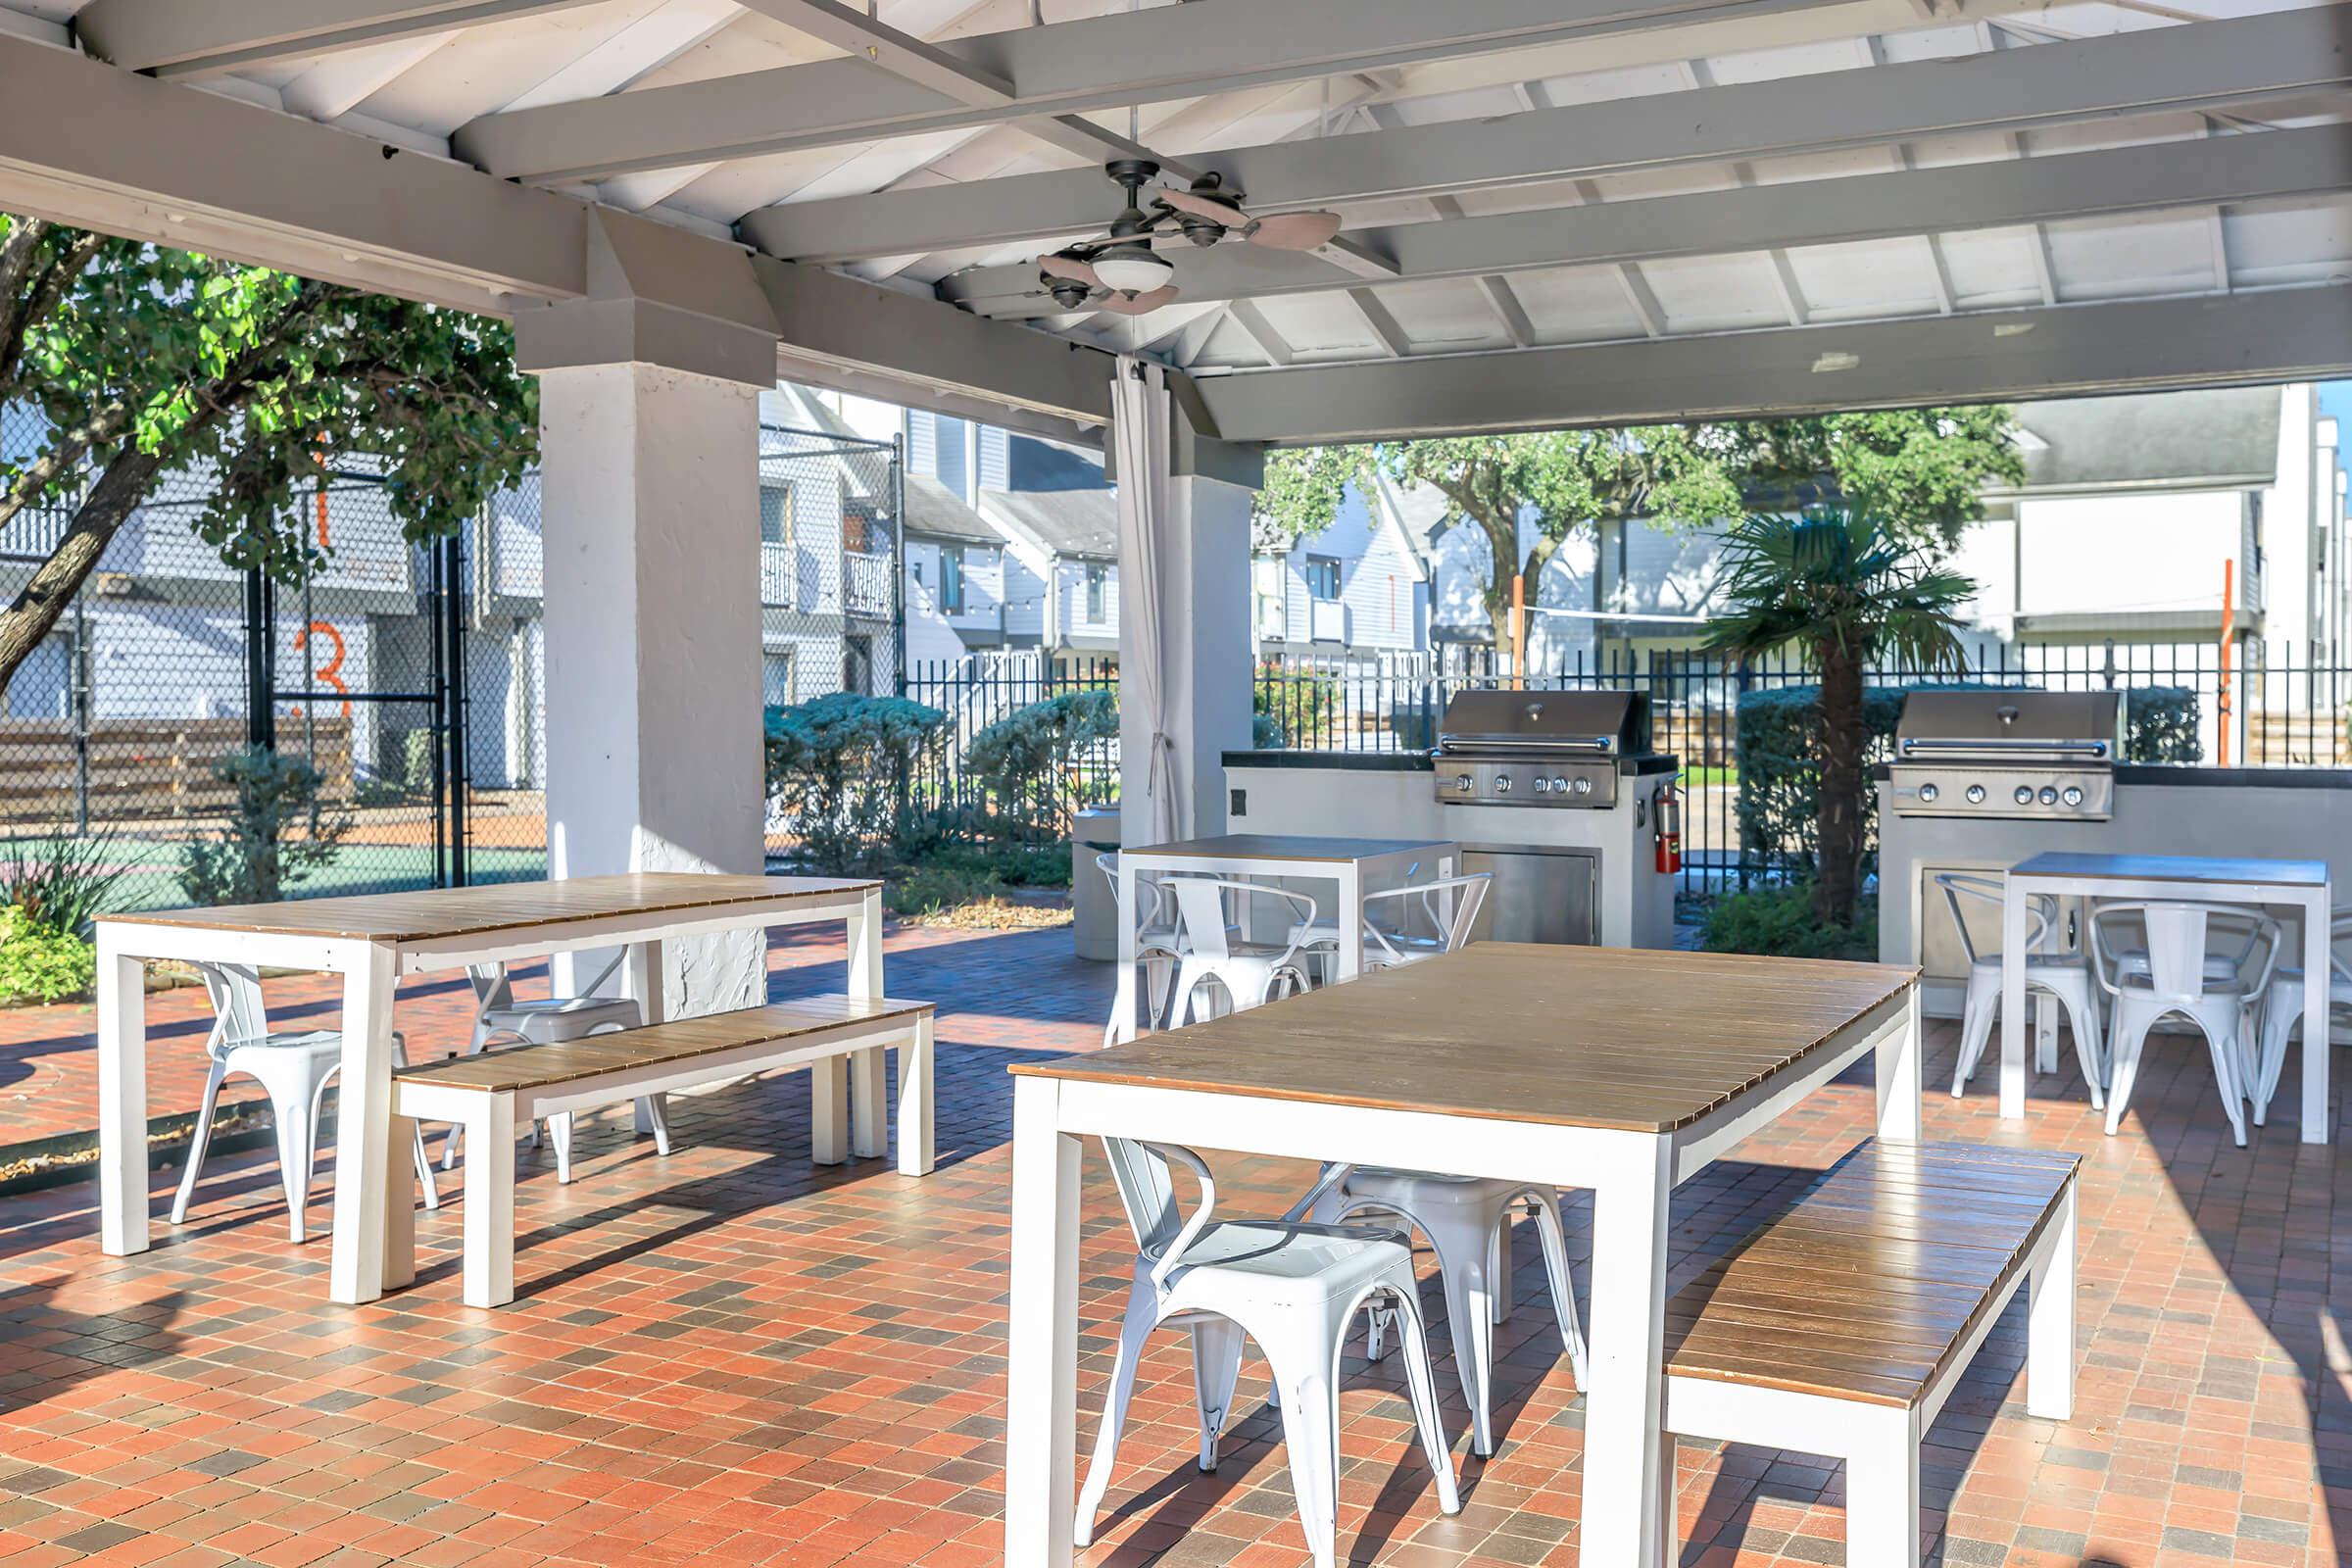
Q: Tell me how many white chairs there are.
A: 12